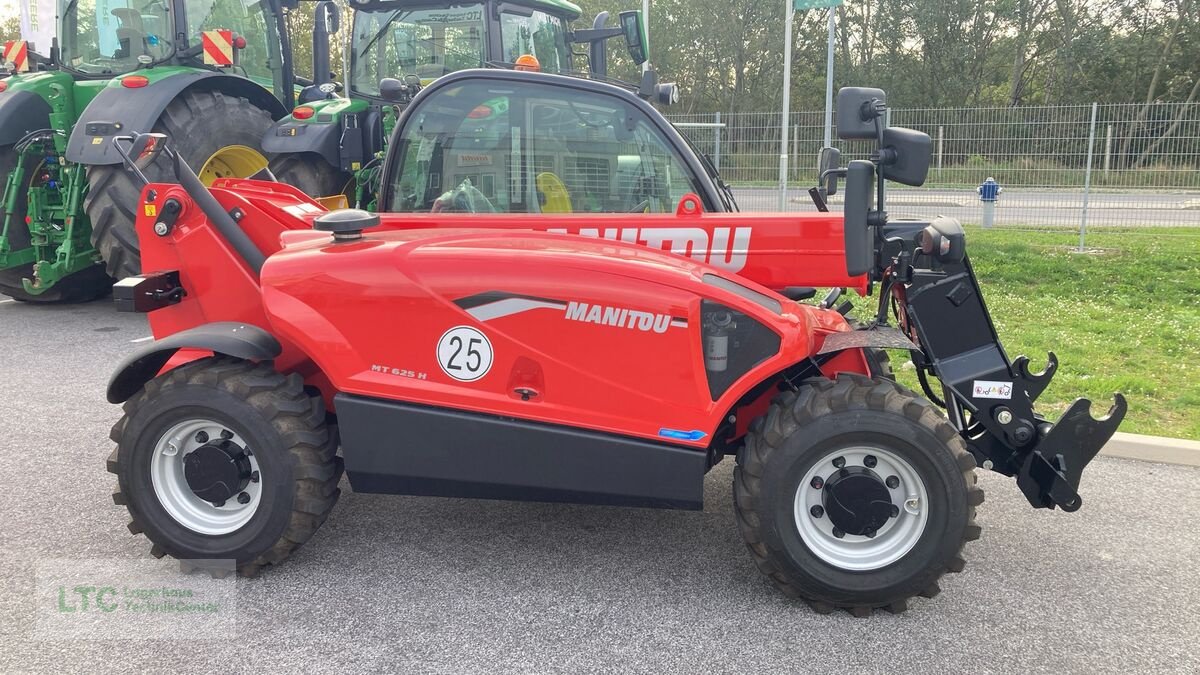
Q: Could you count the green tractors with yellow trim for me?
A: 2